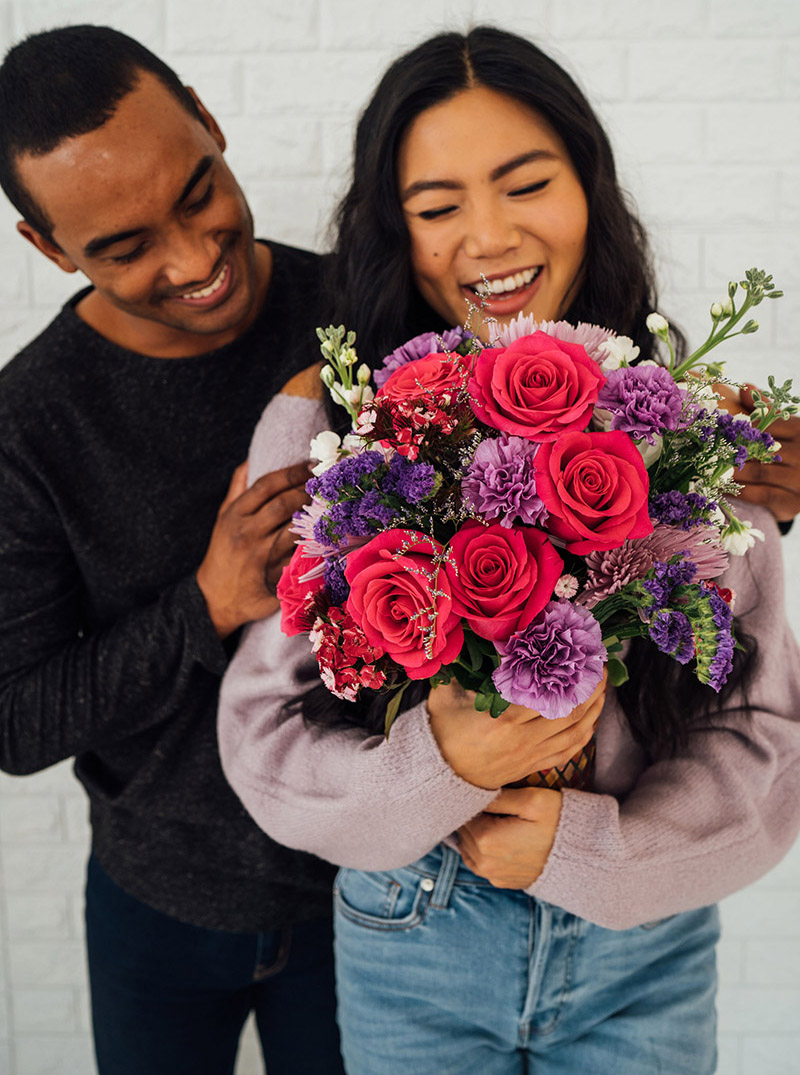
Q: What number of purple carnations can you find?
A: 4